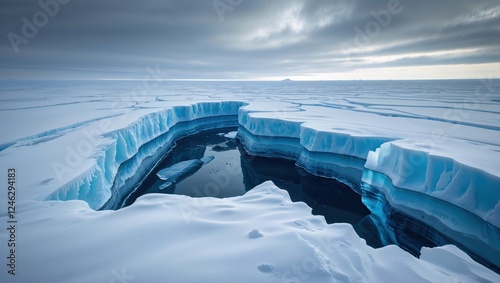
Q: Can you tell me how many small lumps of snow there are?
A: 2